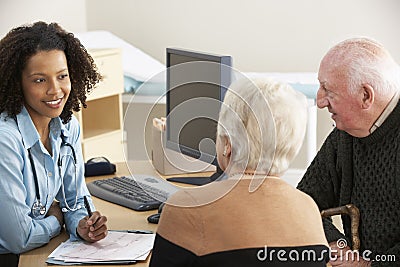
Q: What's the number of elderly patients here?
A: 2